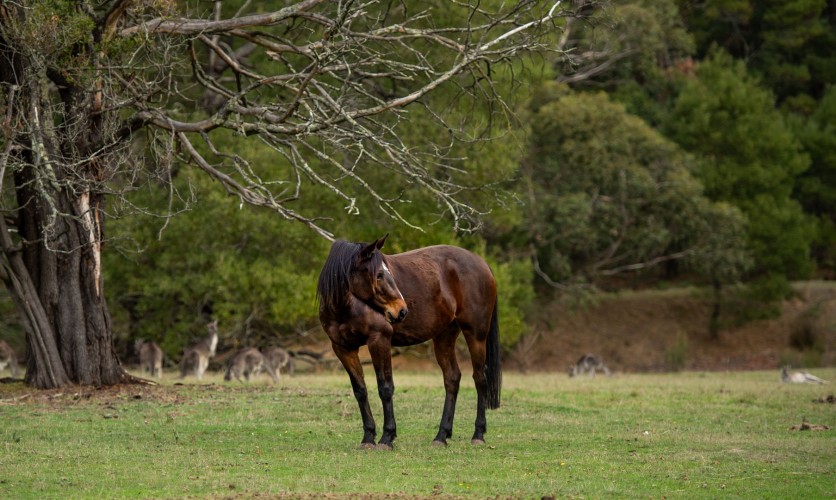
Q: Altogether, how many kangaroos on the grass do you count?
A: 7